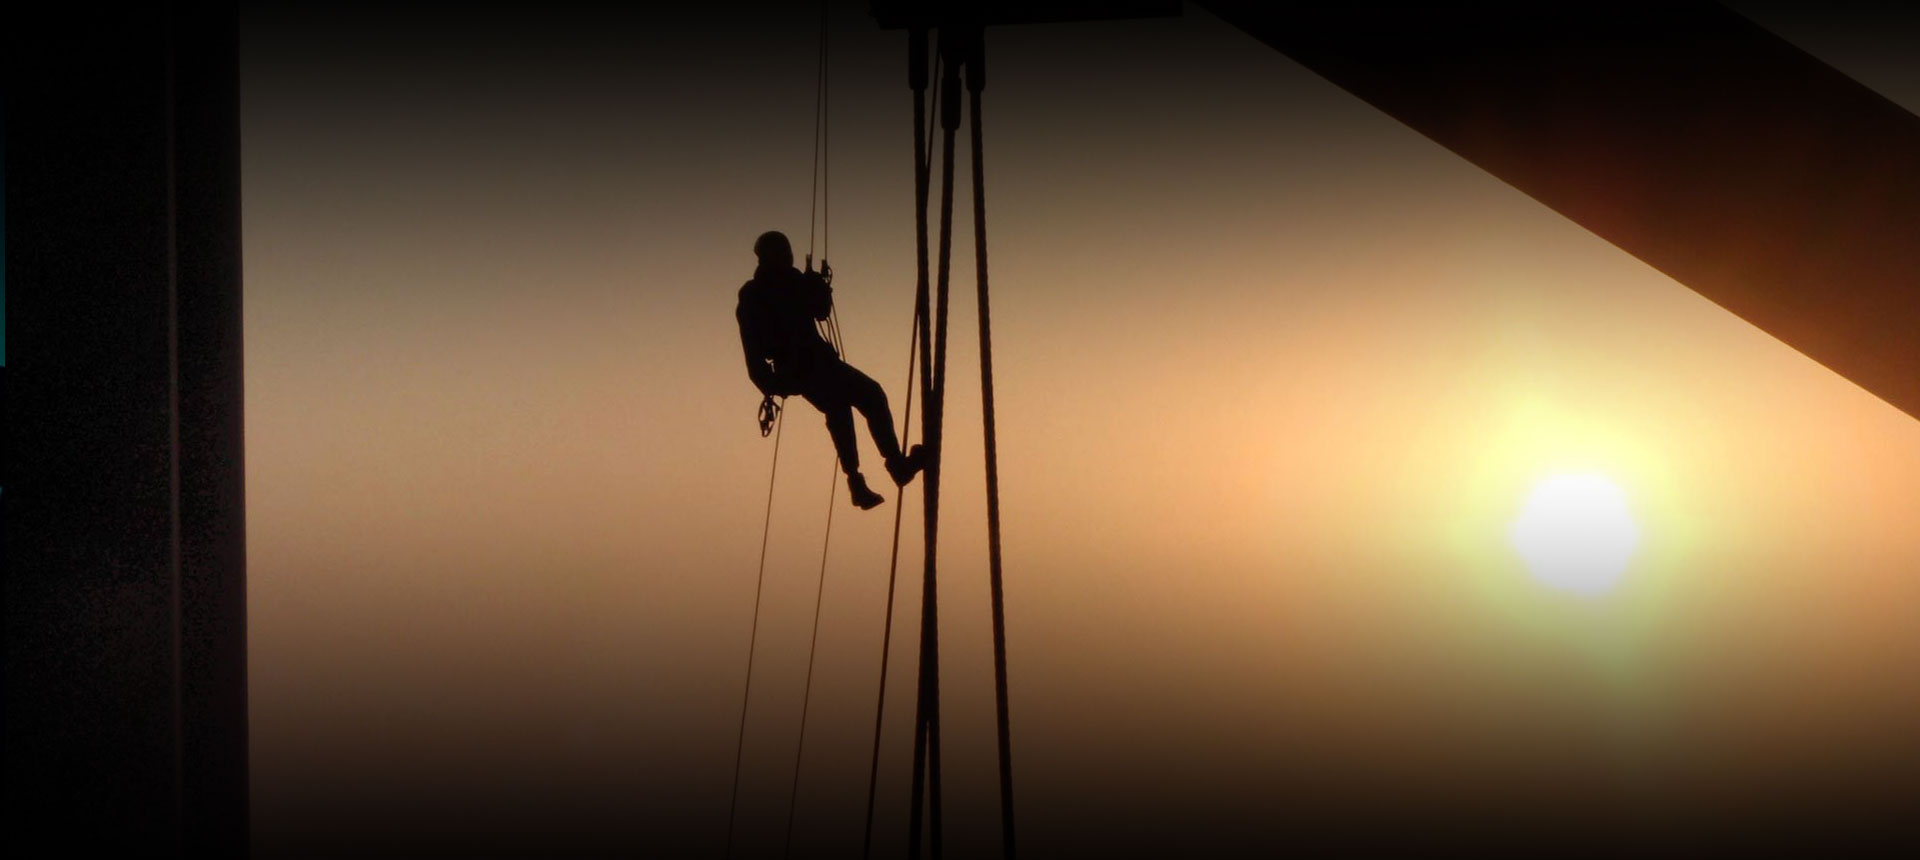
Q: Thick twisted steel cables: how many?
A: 3